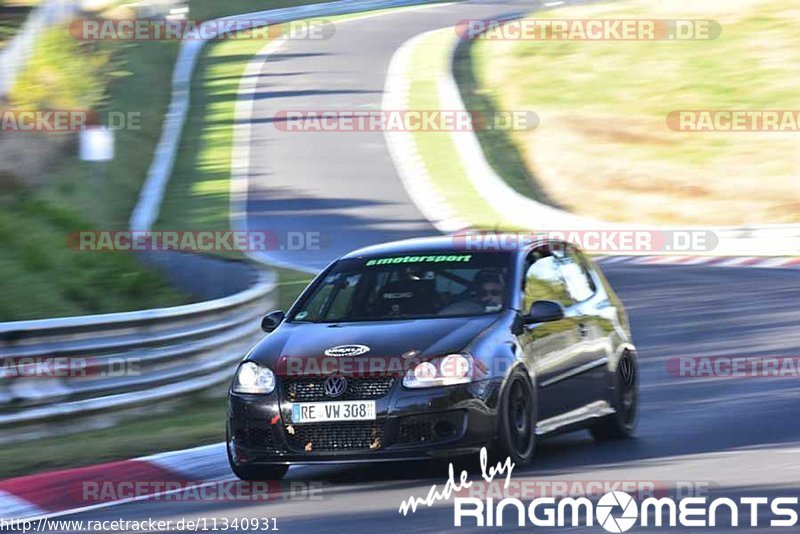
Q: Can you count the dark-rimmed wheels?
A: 2